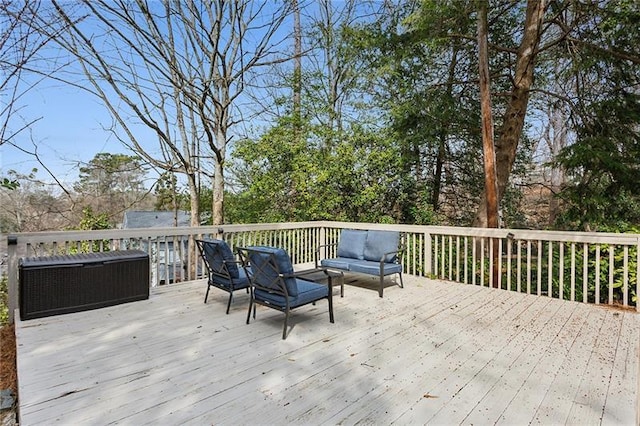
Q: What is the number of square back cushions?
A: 4